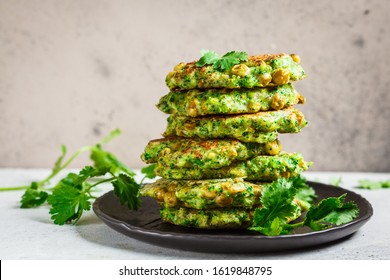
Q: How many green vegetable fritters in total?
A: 7